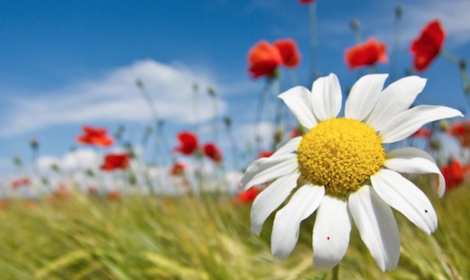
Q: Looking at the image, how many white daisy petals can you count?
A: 13